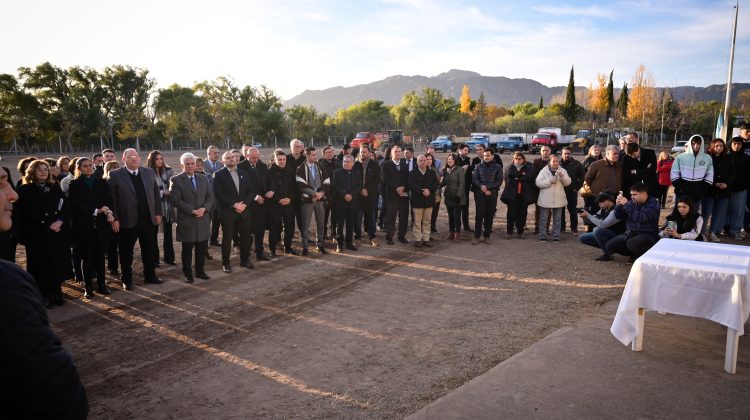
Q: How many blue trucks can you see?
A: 3